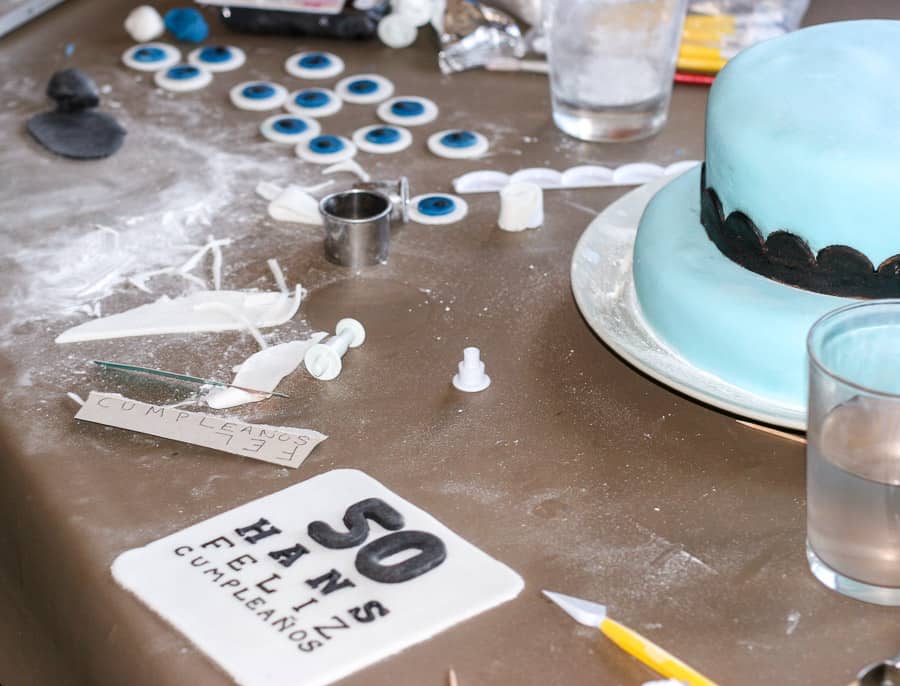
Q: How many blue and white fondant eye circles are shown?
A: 13